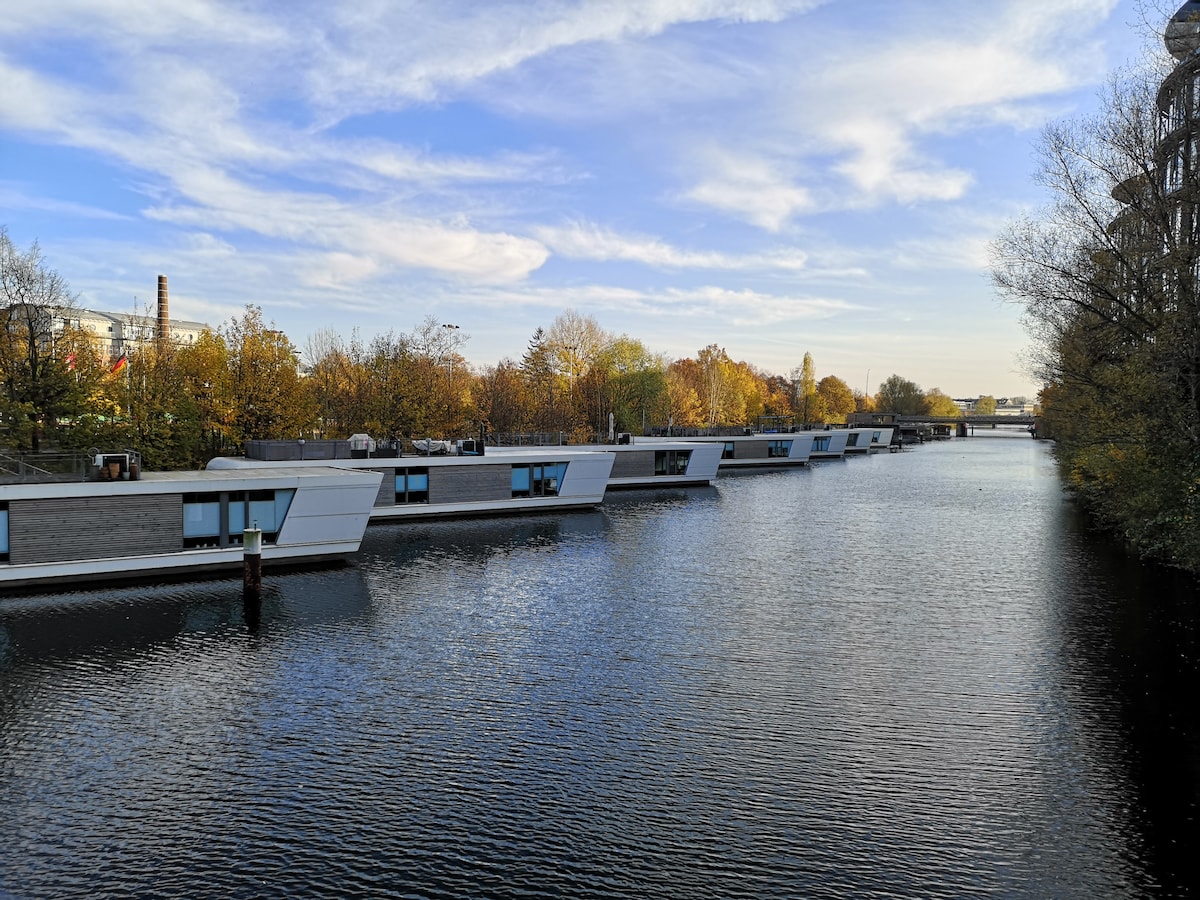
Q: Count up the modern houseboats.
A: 7